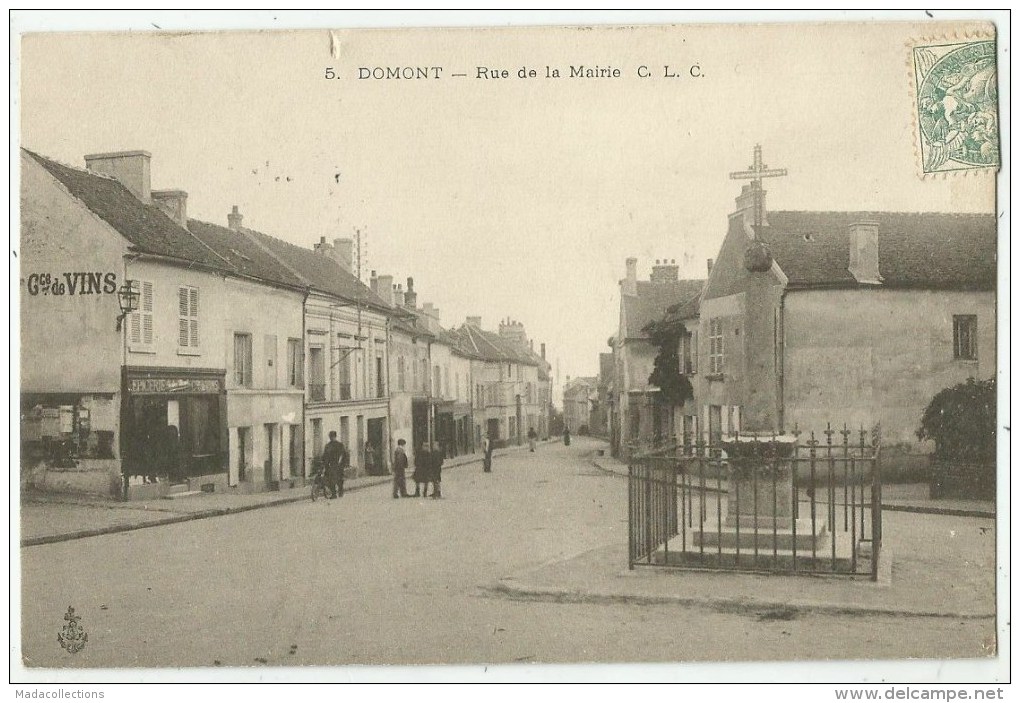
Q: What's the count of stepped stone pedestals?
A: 1